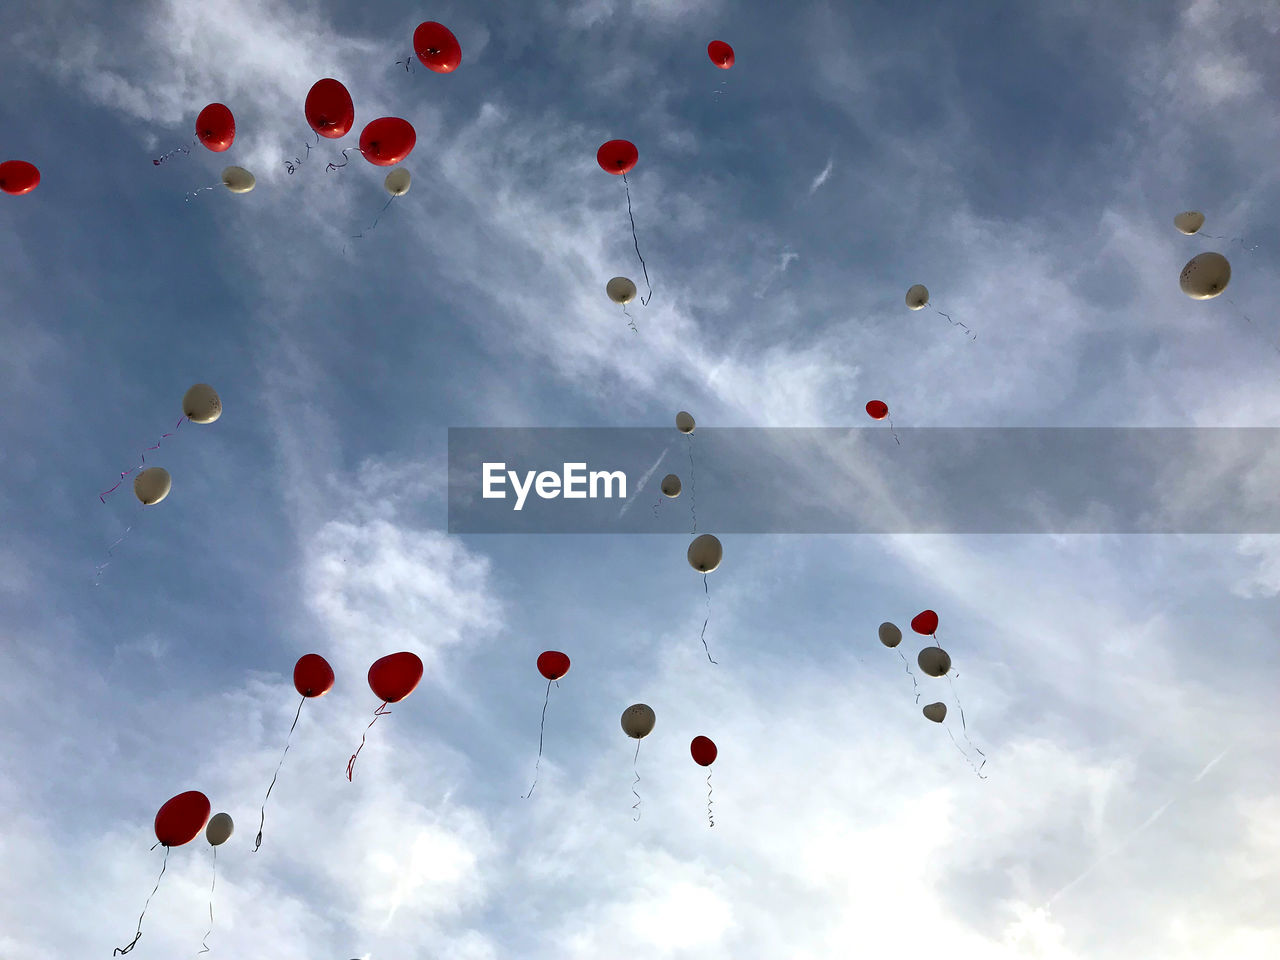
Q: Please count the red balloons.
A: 14